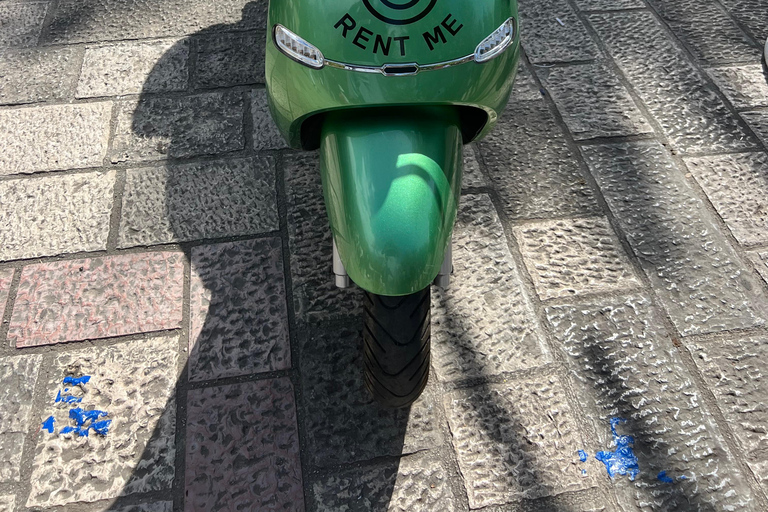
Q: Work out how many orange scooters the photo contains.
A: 0